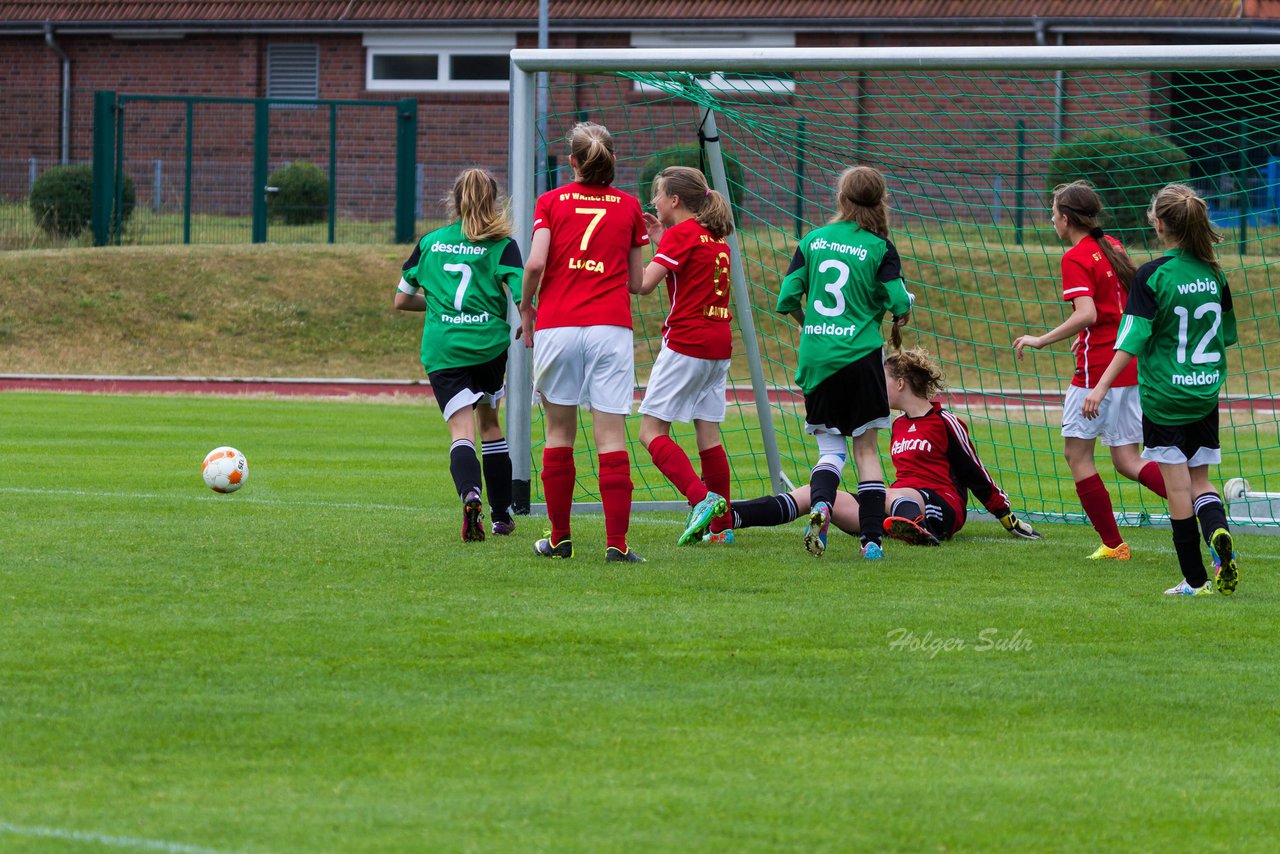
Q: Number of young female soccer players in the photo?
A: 7